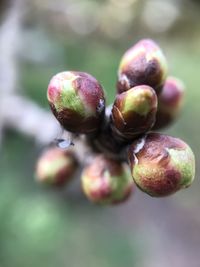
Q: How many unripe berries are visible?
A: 7